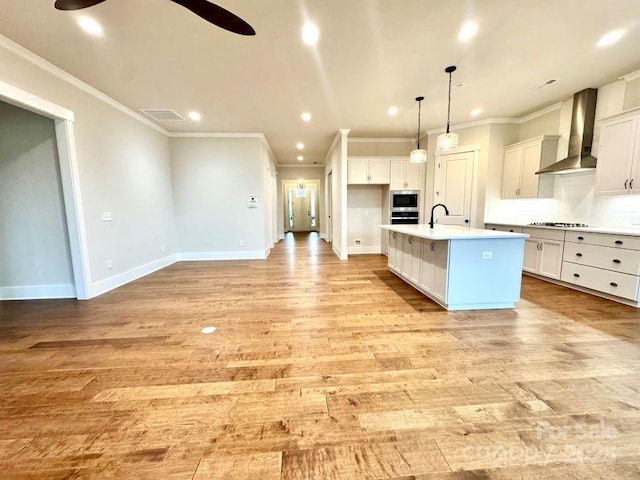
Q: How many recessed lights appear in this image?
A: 10